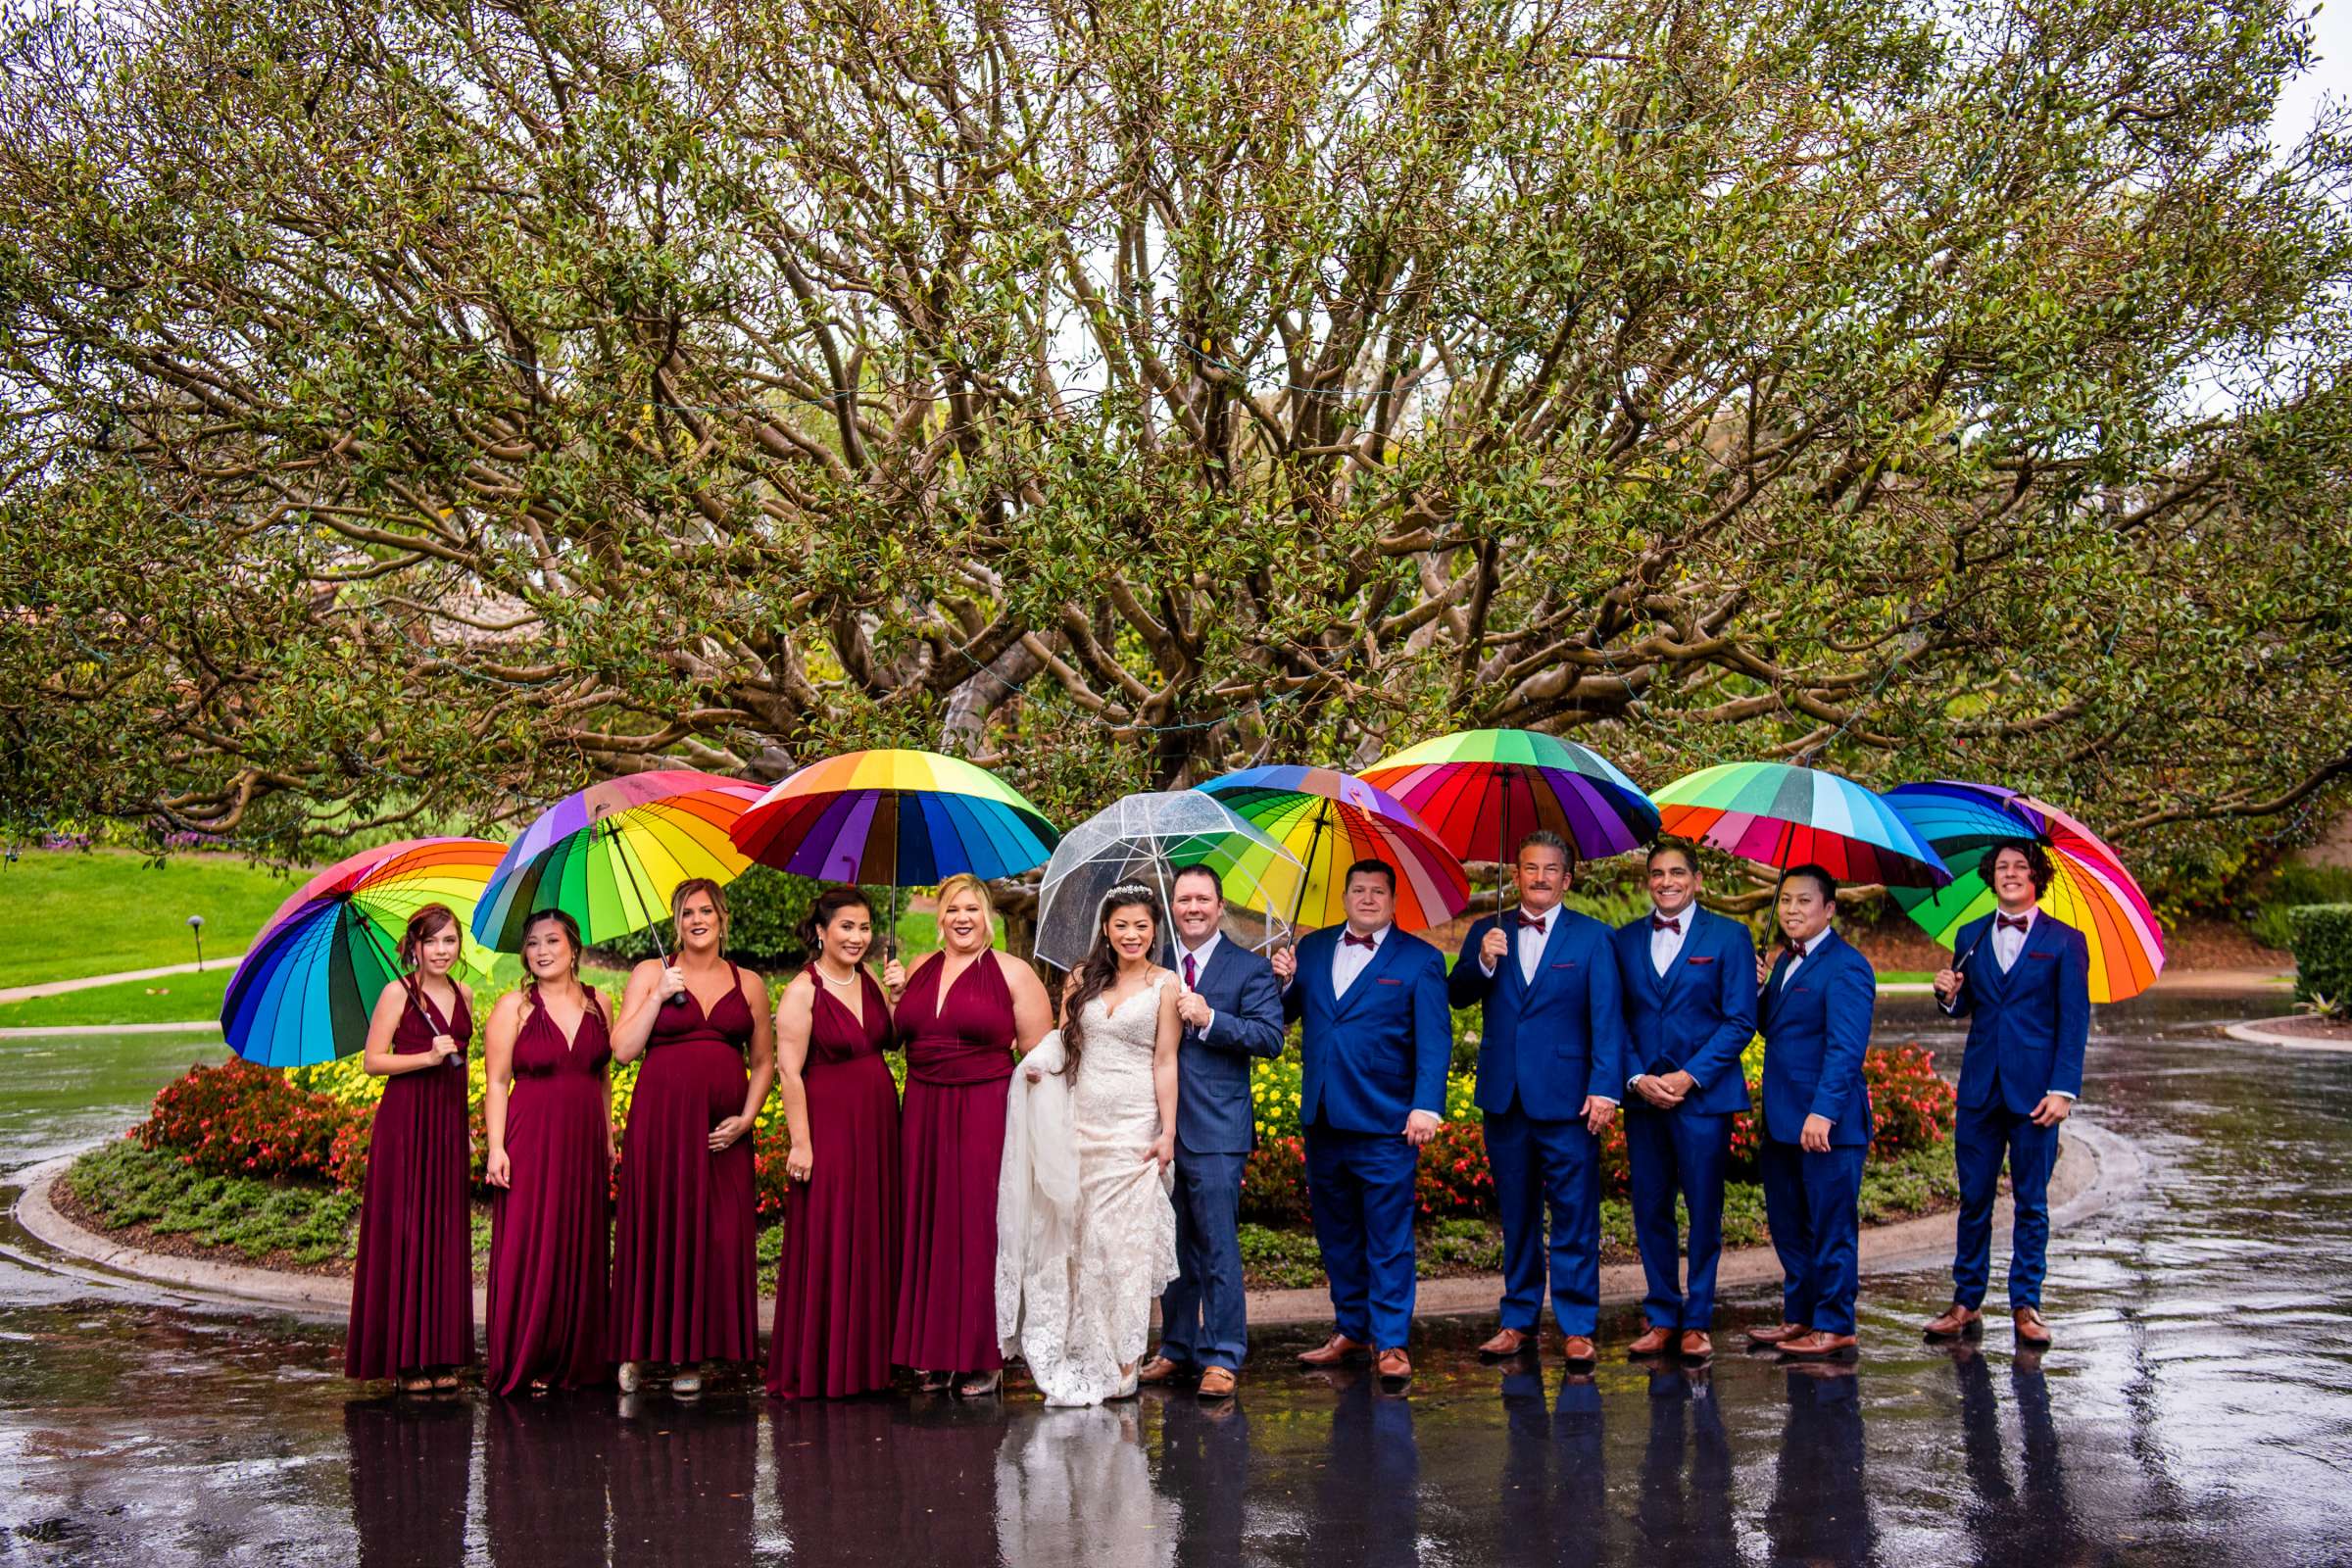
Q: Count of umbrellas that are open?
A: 8